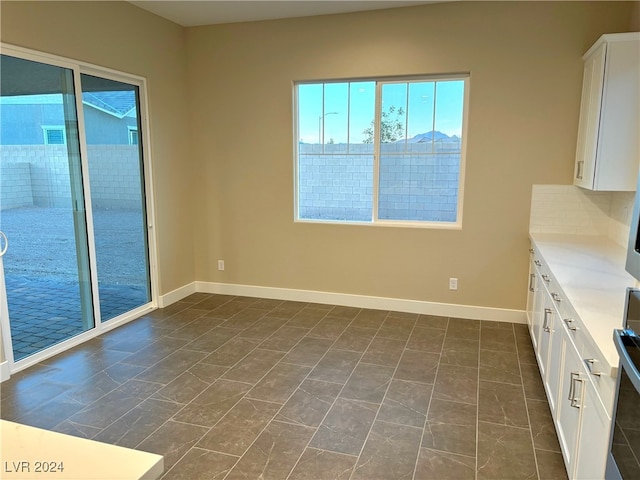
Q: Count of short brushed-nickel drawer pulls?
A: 6